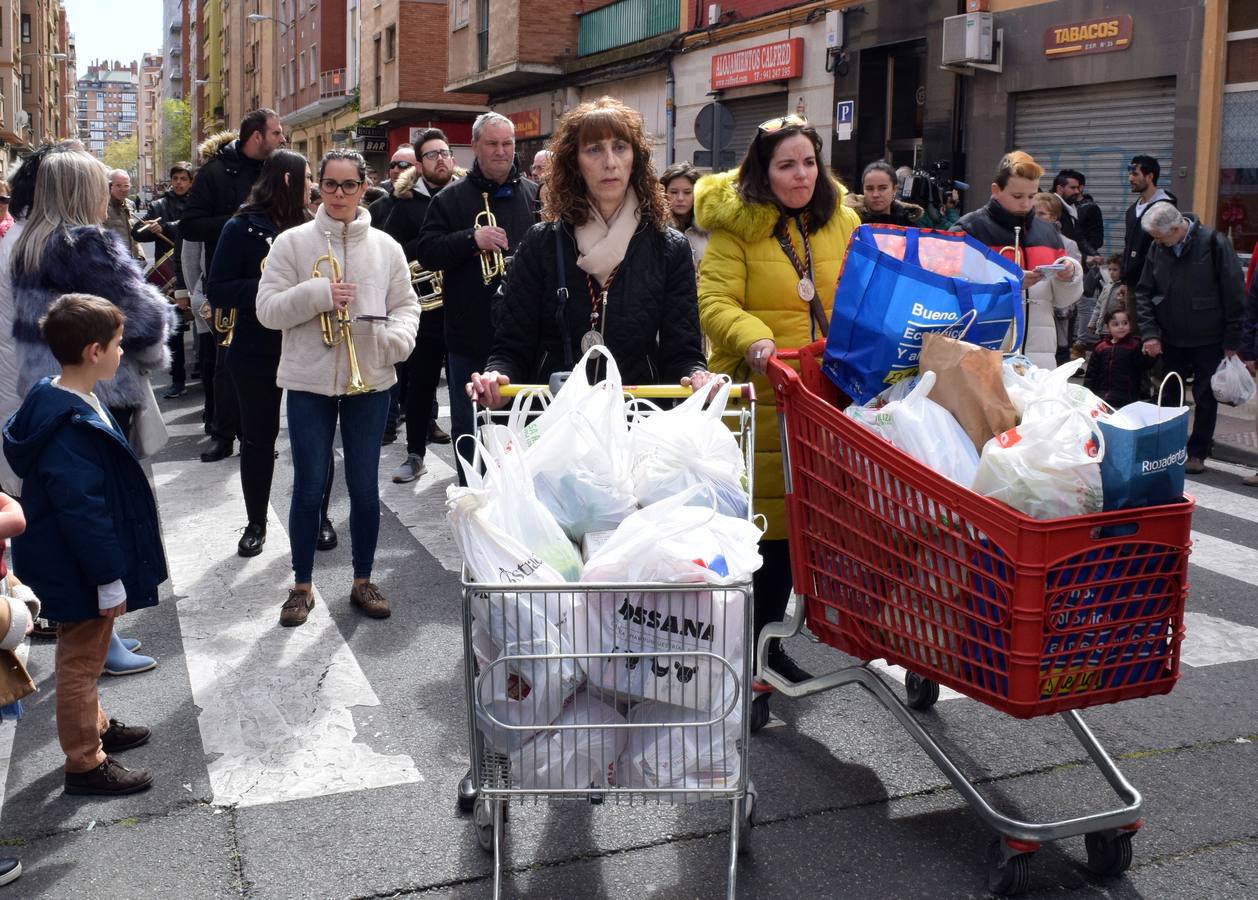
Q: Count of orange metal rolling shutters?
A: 0